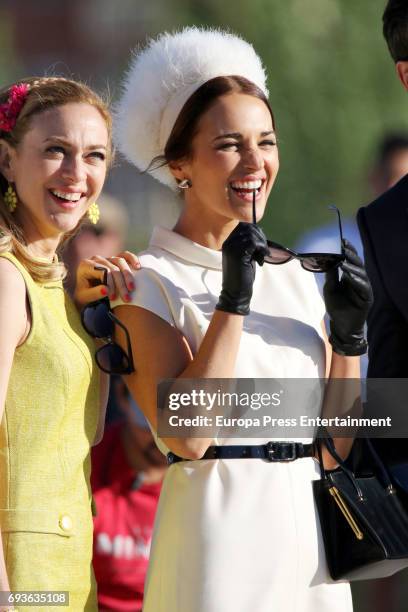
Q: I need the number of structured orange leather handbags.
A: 0